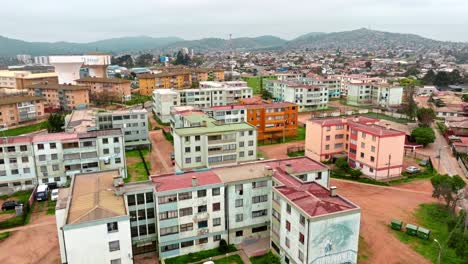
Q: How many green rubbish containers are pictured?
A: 3